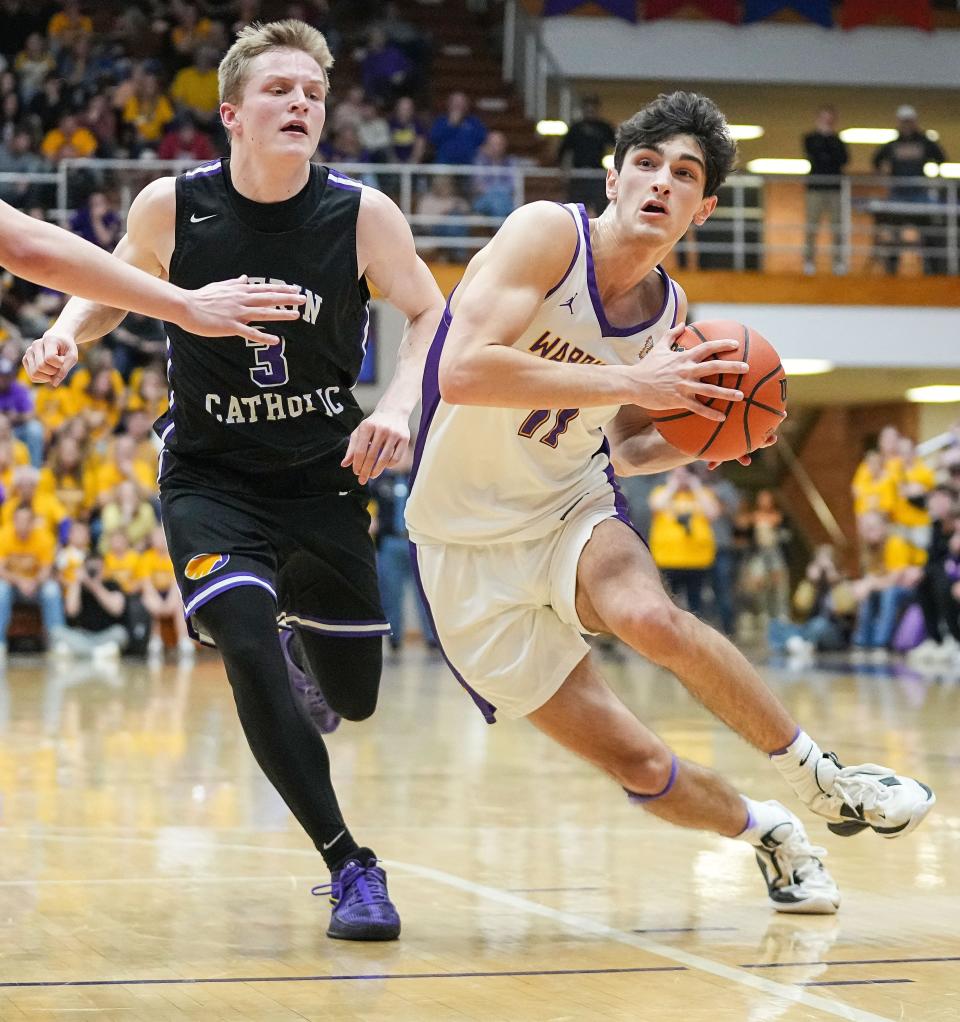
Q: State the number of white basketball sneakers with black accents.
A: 2